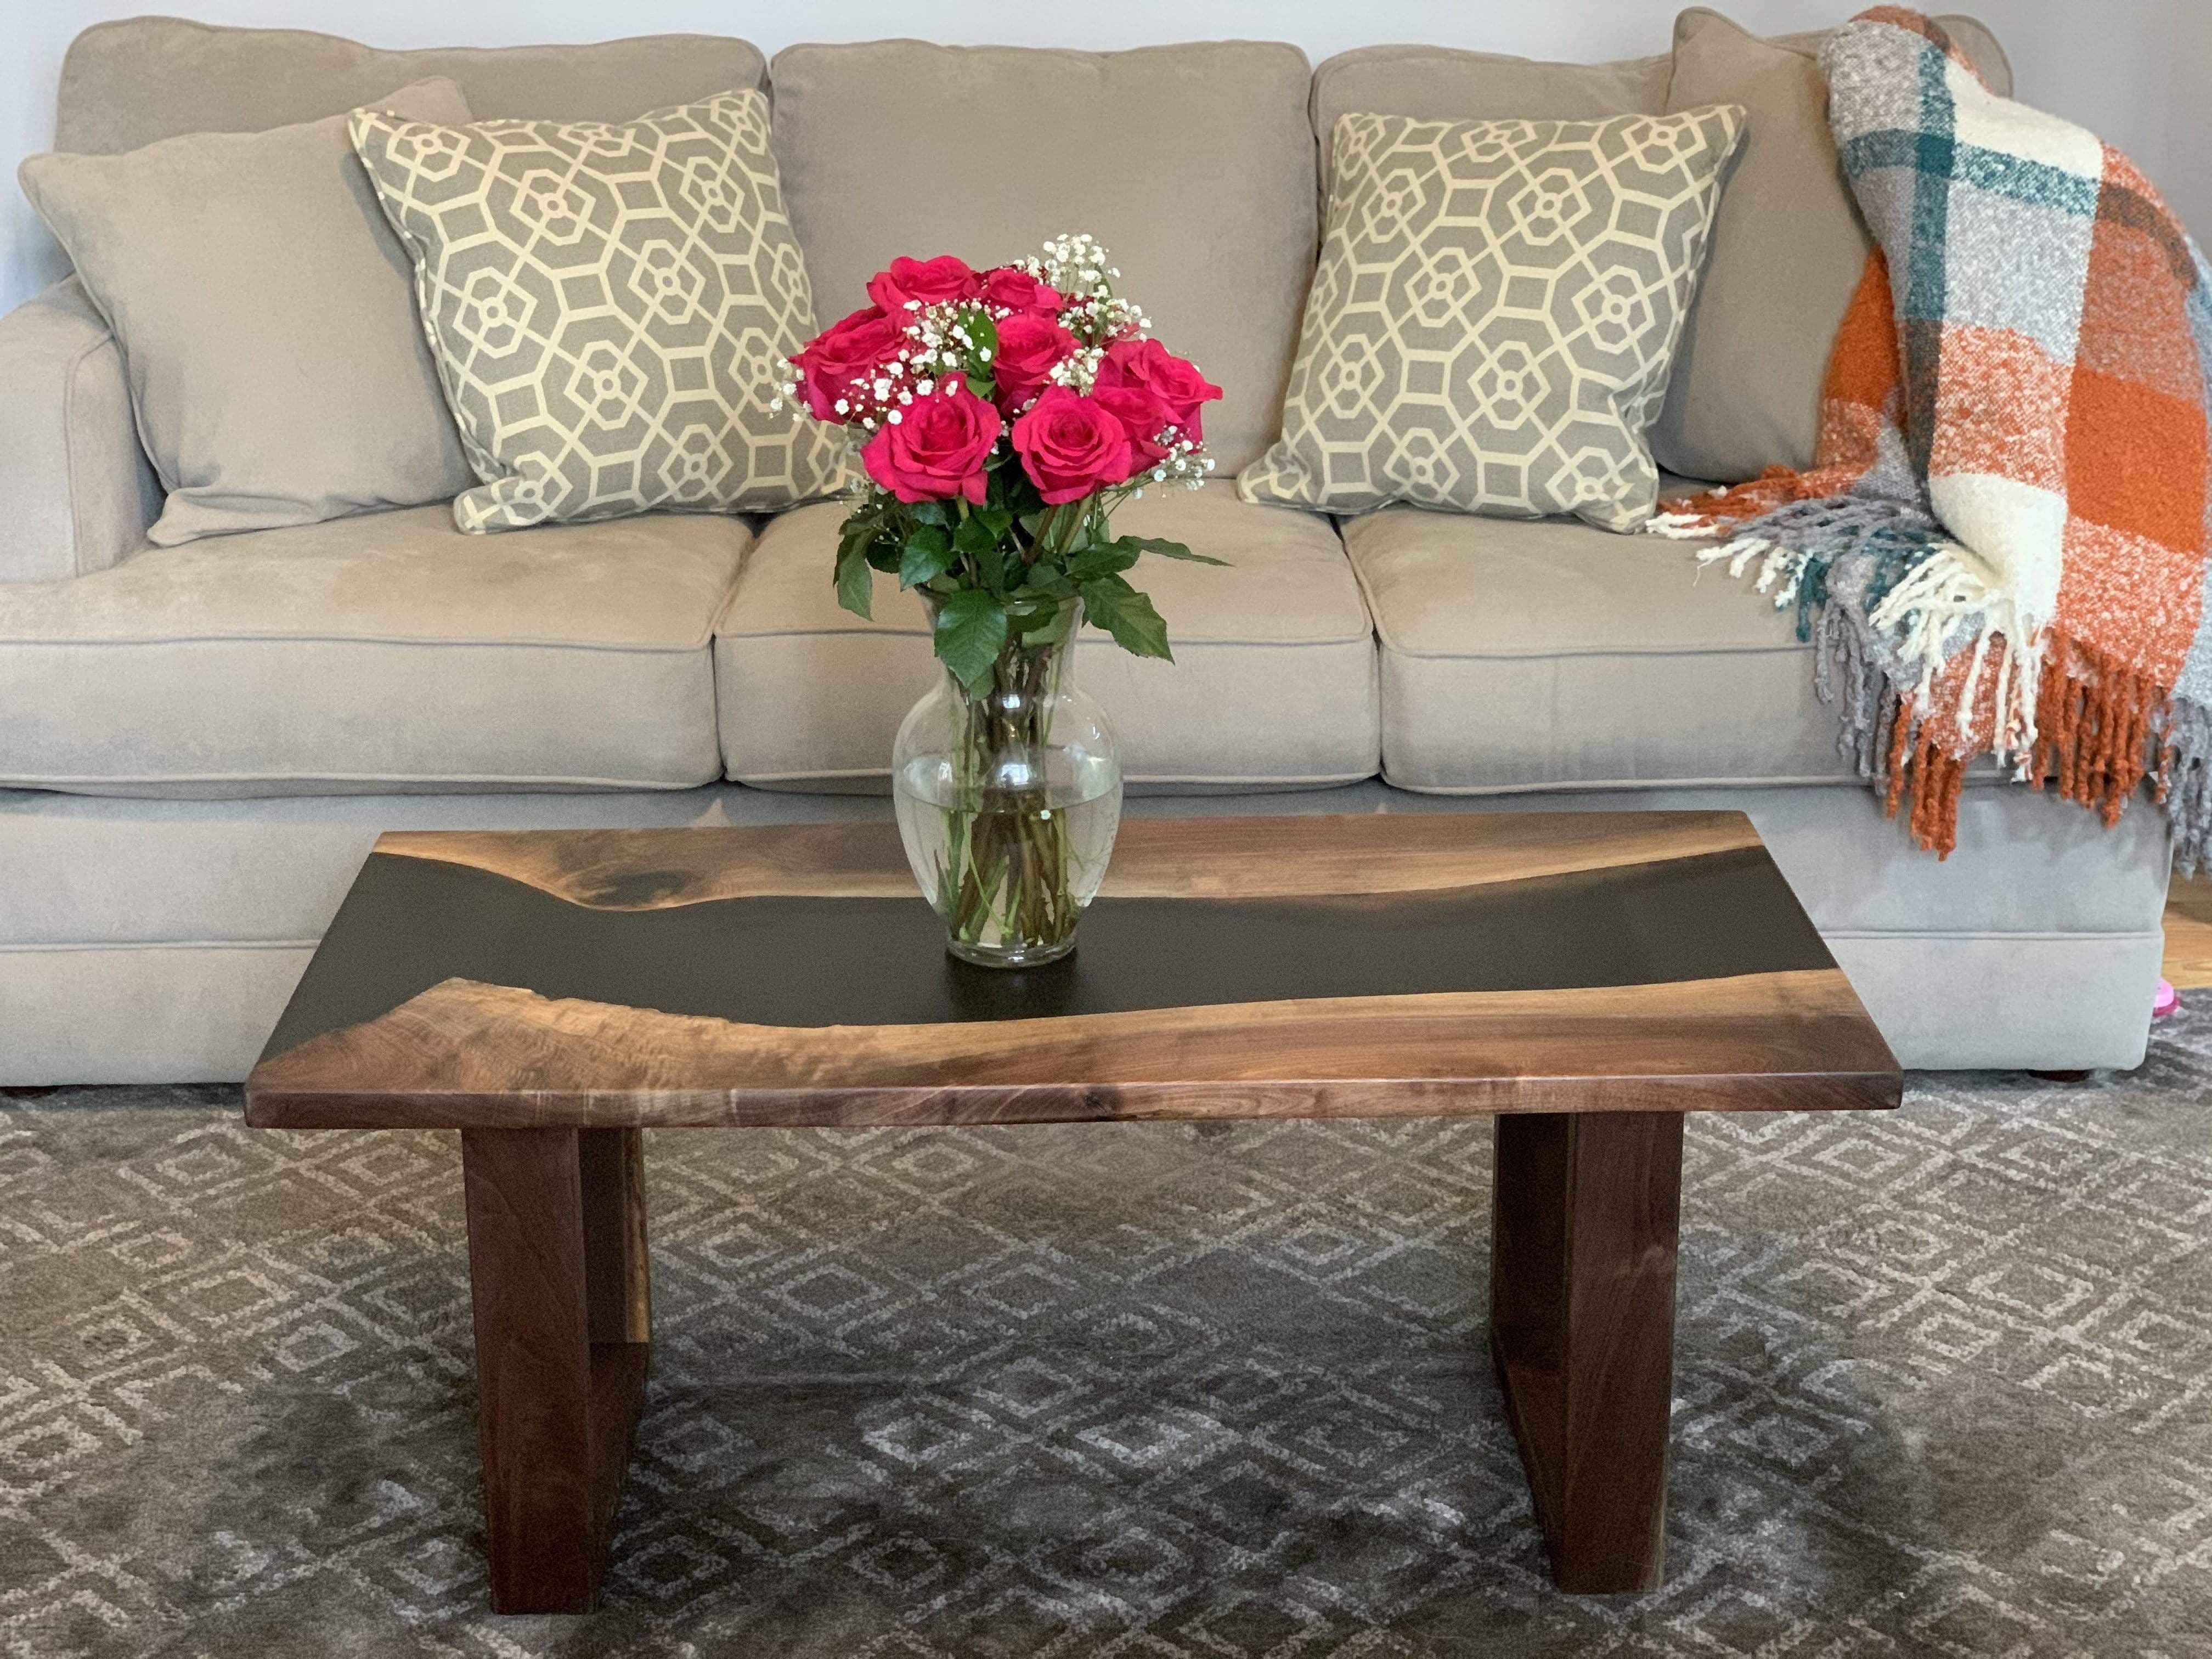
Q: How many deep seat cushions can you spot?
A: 3